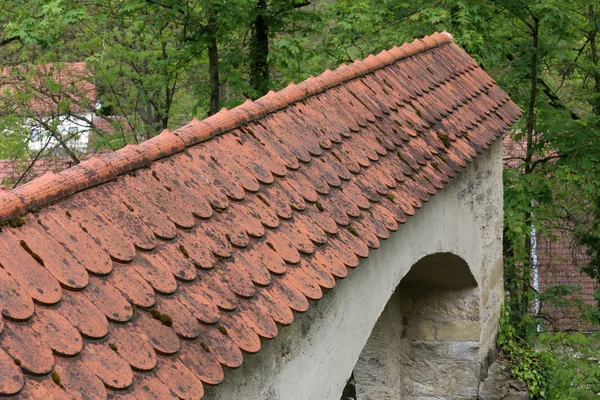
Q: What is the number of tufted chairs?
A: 0